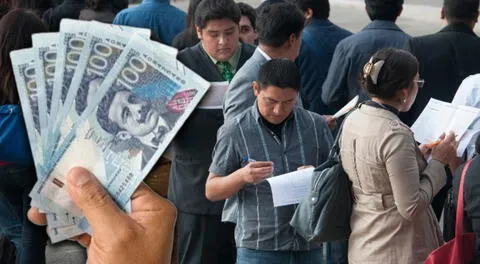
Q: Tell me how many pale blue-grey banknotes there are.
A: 5